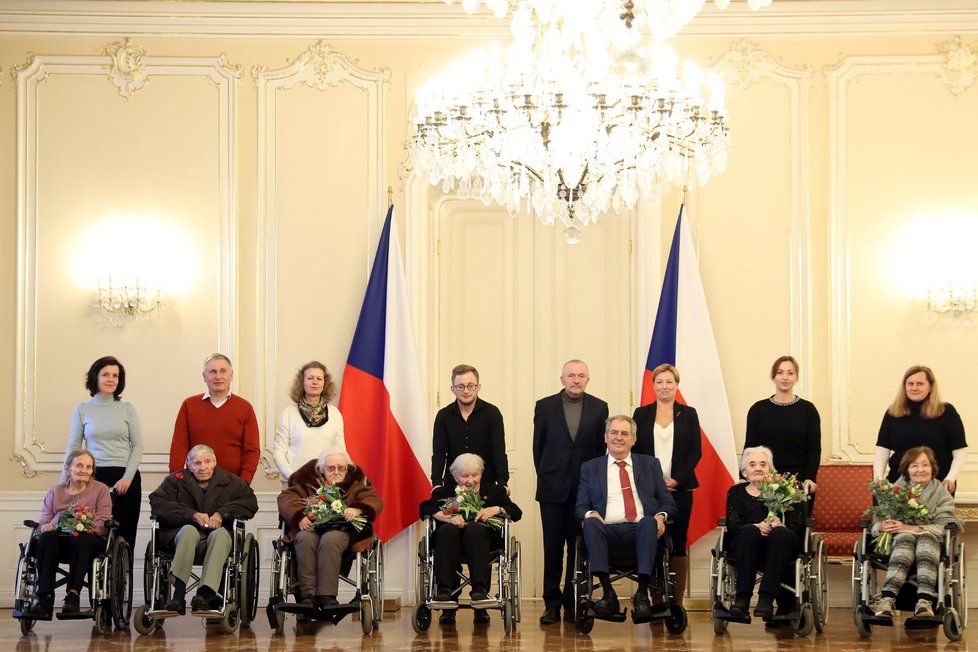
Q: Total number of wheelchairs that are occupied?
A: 7